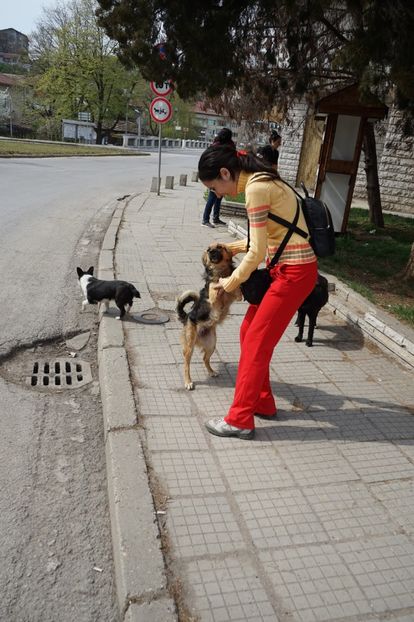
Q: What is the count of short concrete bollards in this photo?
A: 4